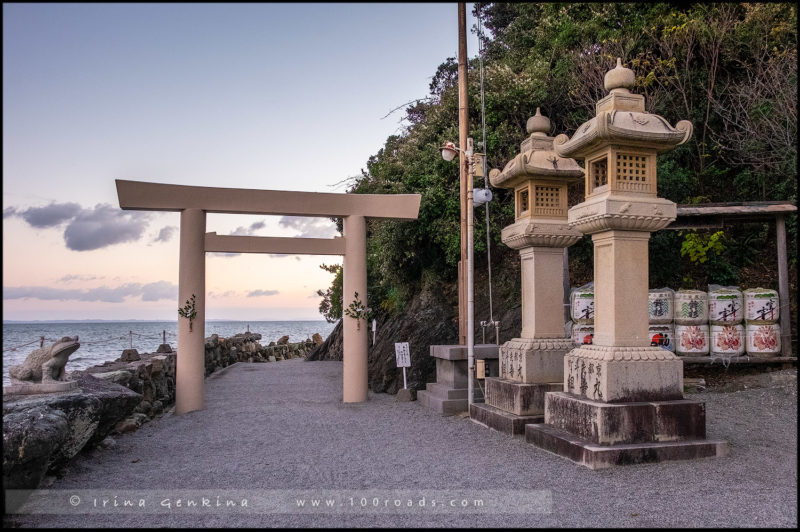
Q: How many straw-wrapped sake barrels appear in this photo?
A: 10